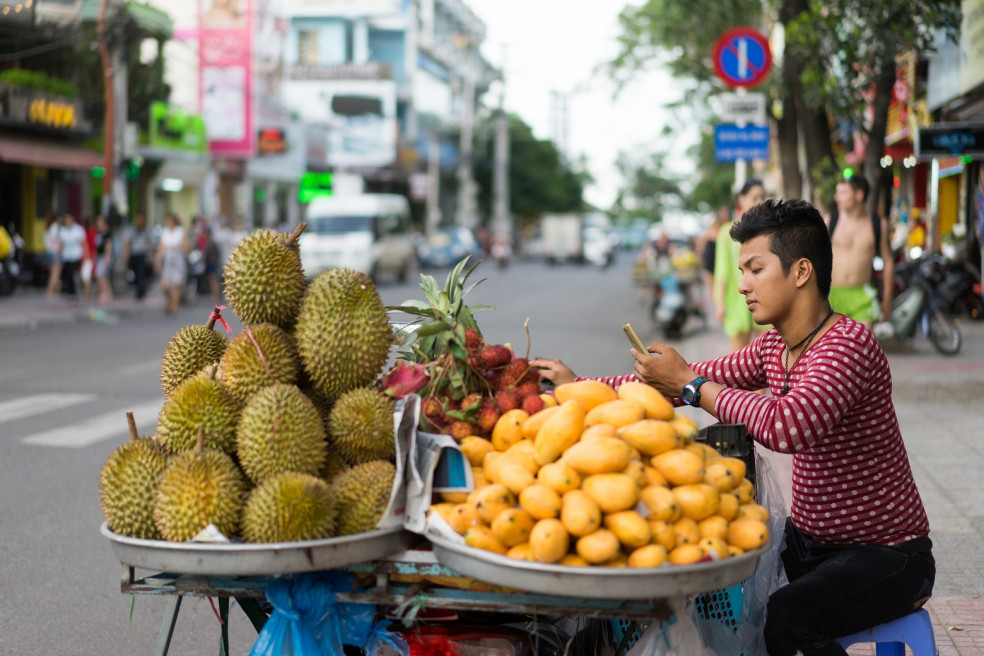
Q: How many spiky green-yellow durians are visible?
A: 11